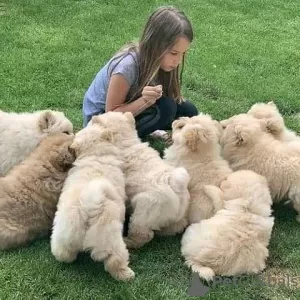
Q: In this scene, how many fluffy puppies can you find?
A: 8